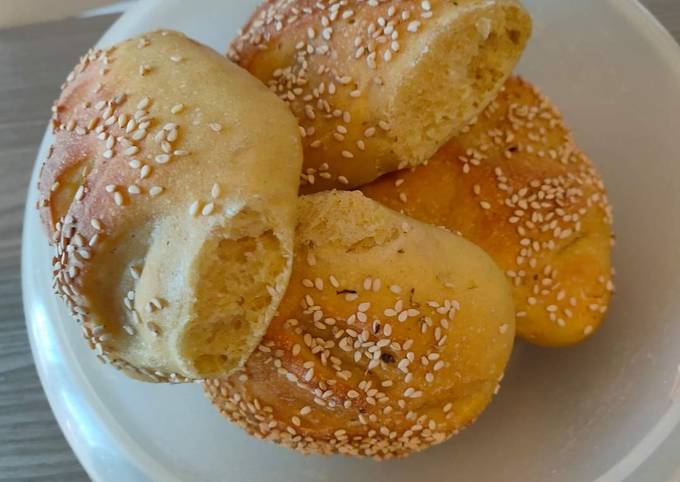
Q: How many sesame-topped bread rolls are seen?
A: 4